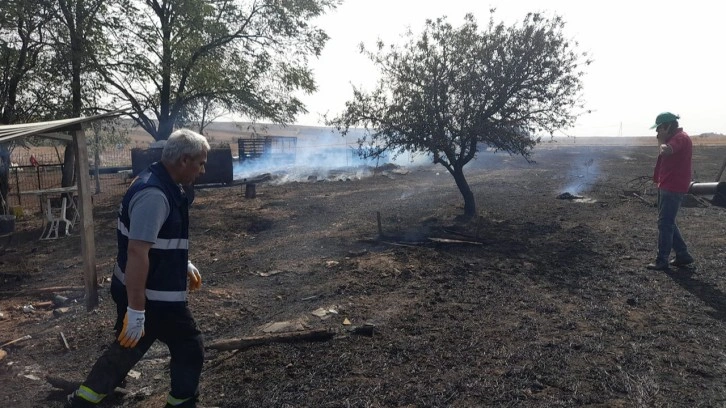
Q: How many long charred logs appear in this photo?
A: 1